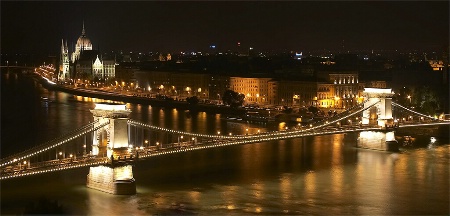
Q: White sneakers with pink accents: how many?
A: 0